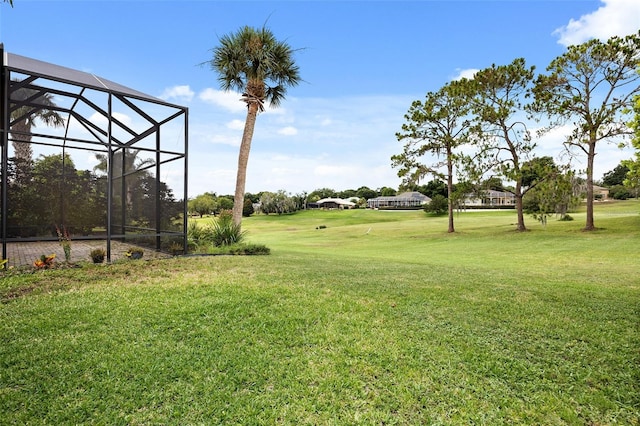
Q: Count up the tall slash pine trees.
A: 3